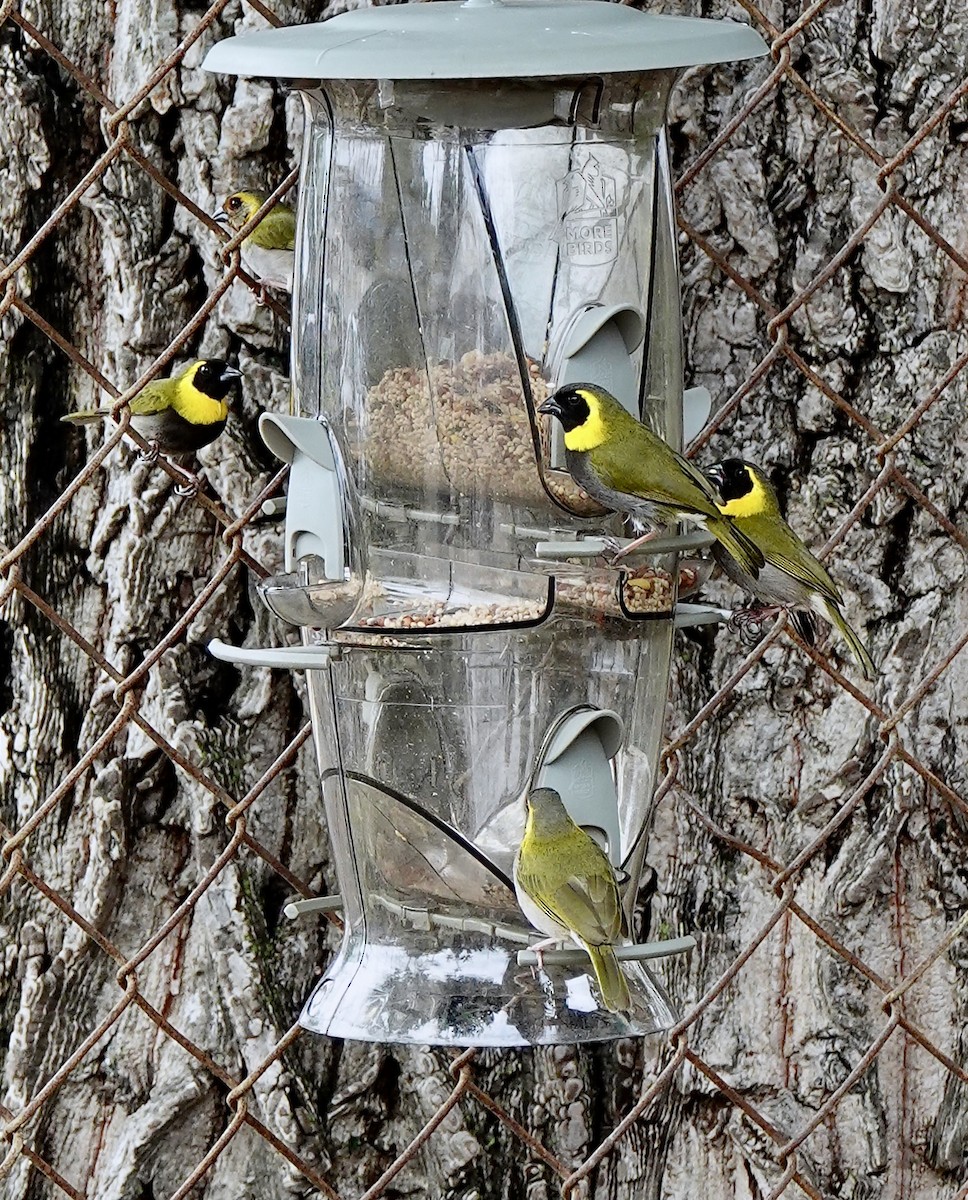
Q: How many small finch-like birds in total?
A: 5